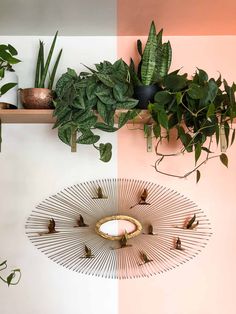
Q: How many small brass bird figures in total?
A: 10